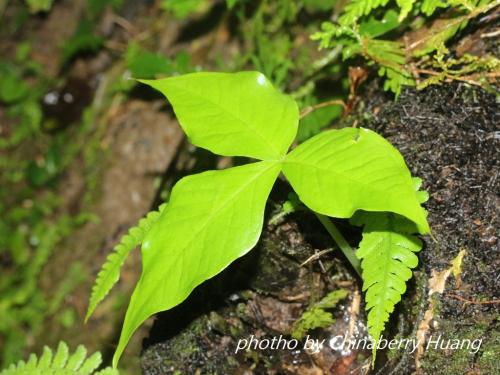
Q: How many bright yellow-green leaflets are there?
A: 3